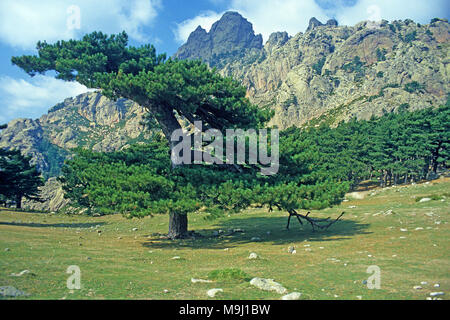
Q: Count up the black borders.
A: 1